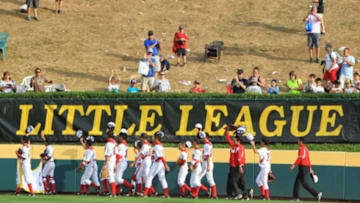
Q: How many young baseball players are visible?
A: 12